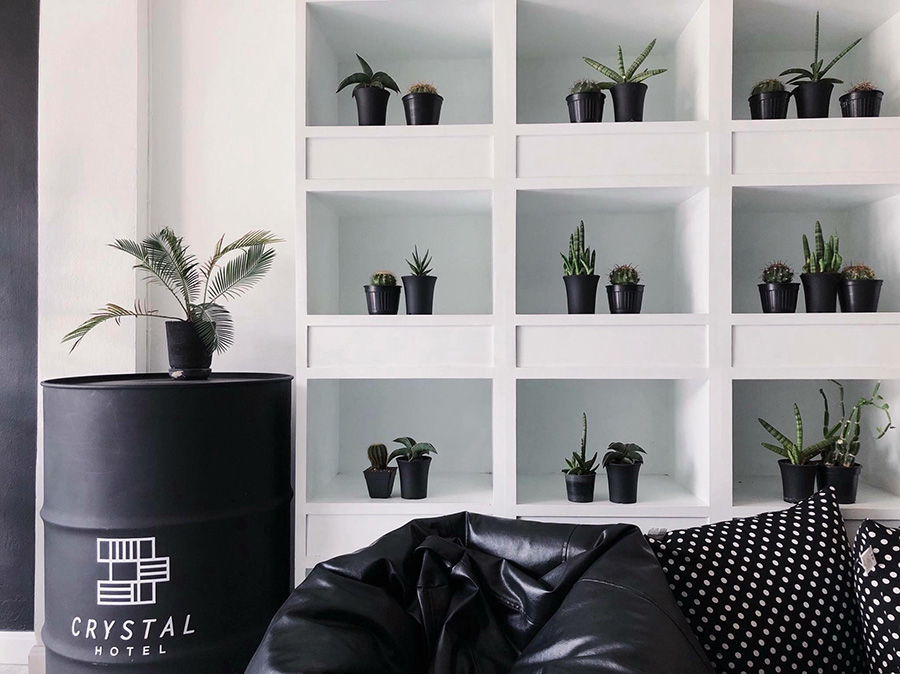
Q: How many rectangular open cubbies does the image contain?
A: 9